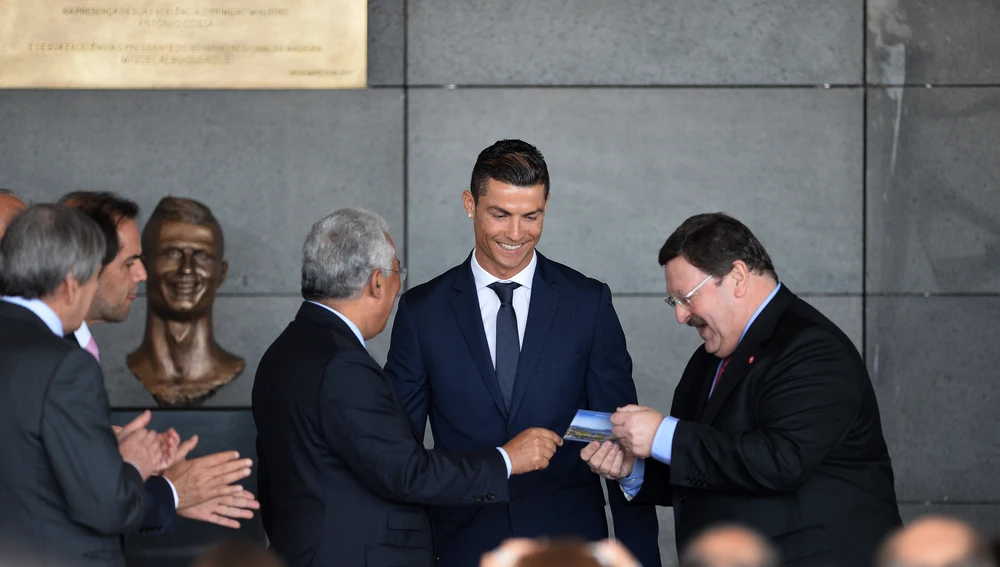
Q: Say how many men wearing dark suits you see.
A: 5